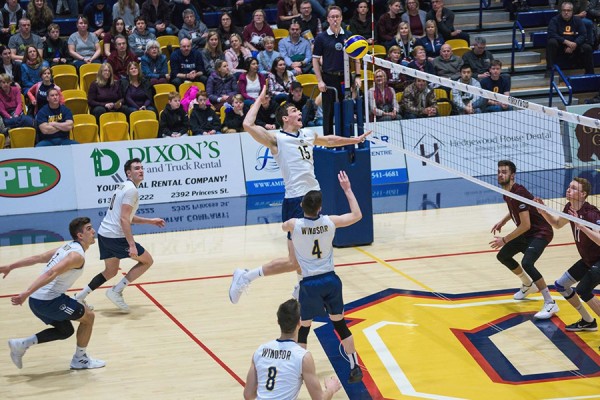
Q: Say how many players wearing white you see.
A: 5